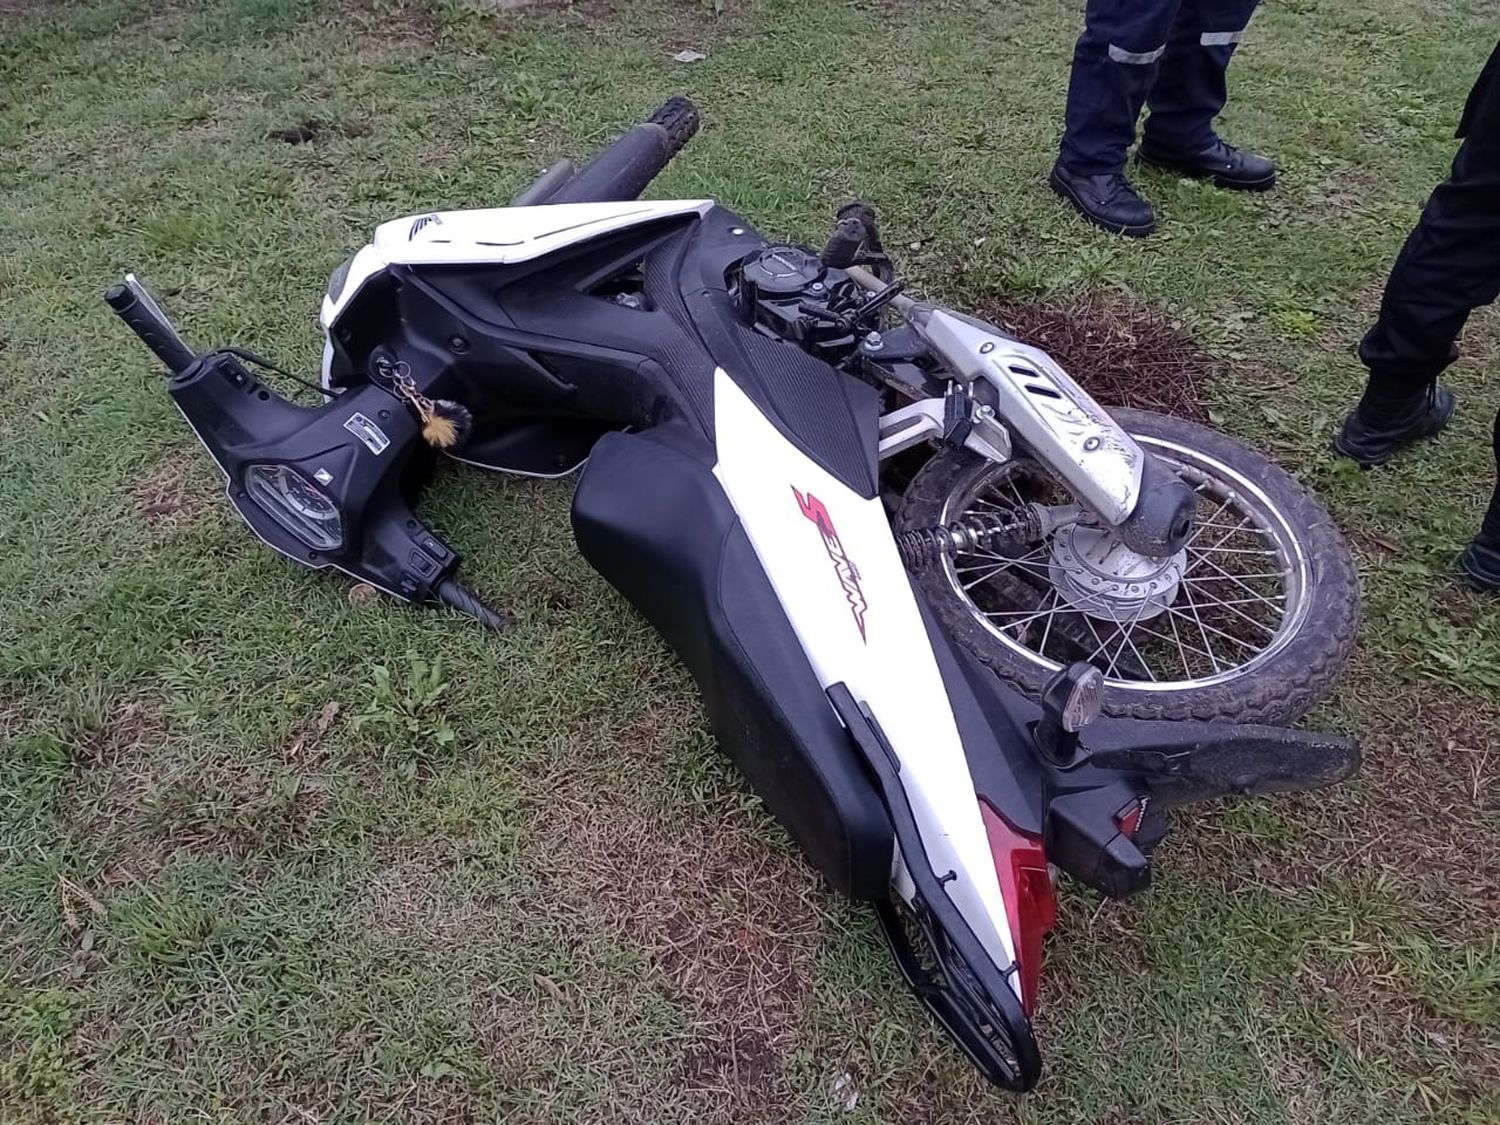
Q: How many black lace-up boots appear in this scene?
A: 4